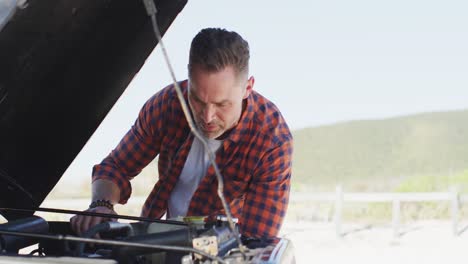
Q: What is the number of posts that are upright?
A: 3